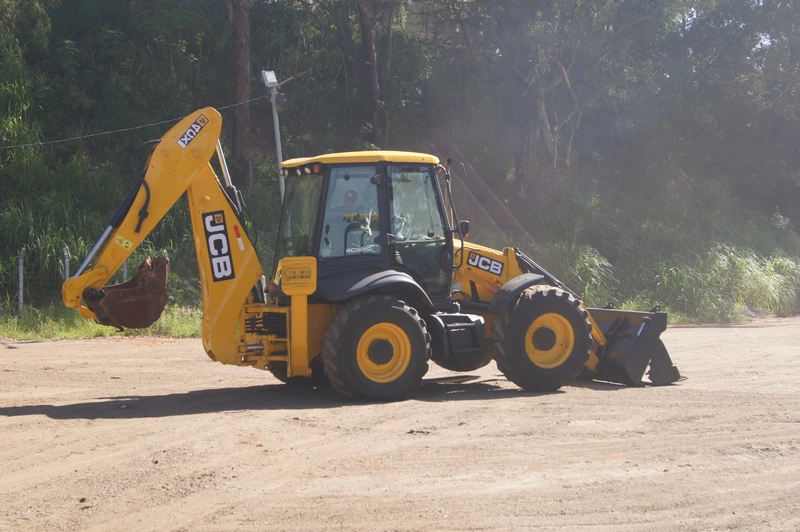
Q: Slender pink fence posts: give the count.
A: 0